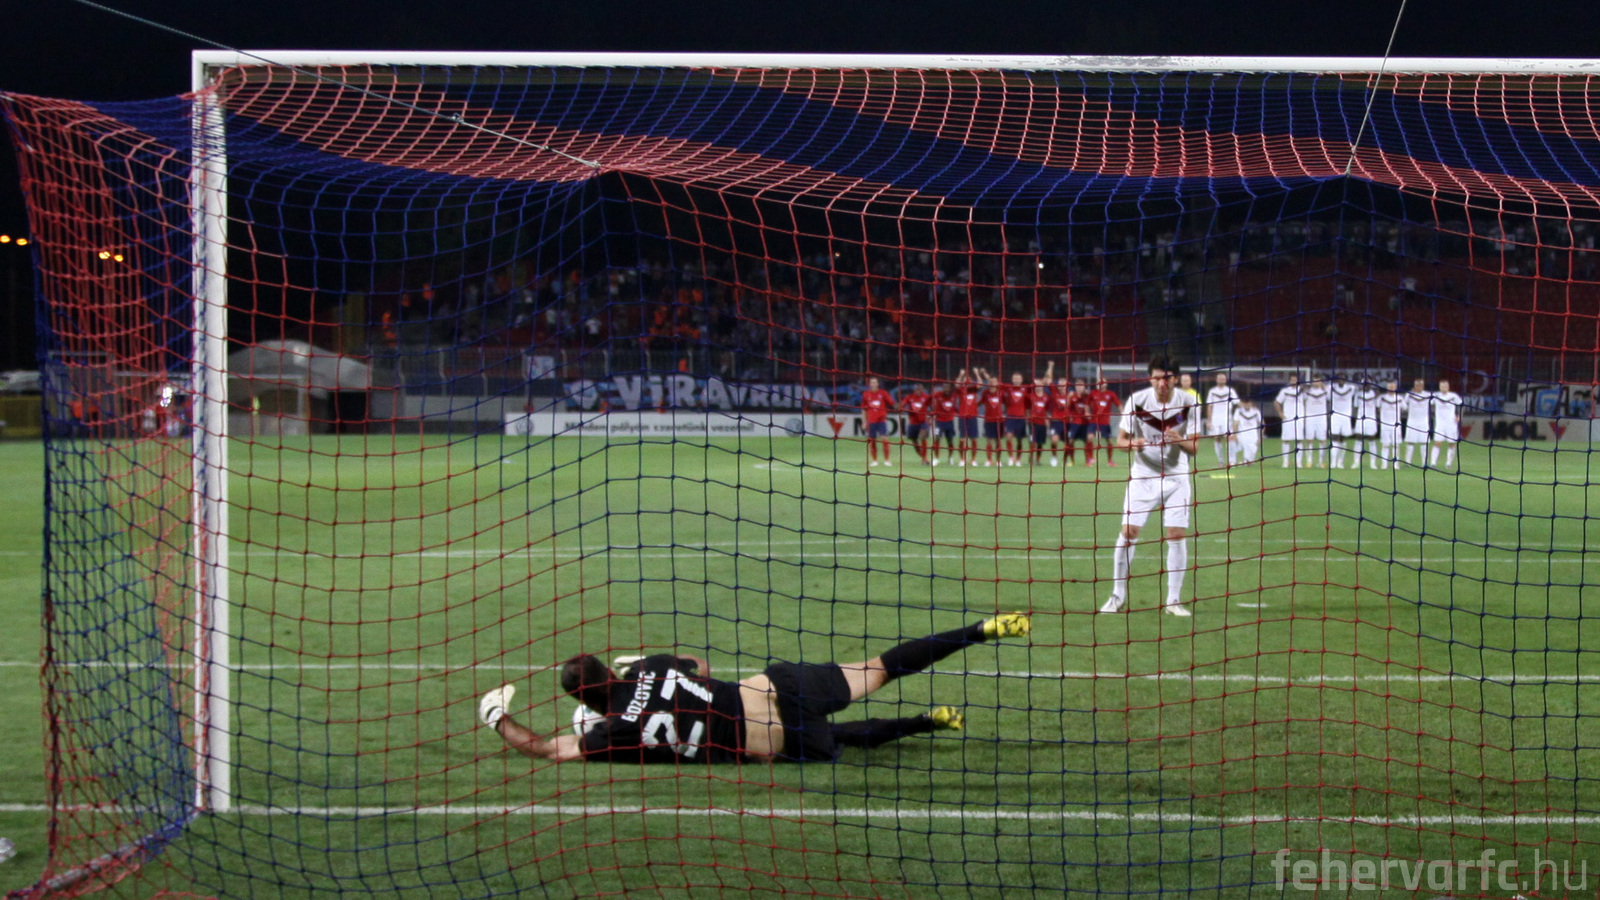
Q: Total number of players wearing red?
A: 10